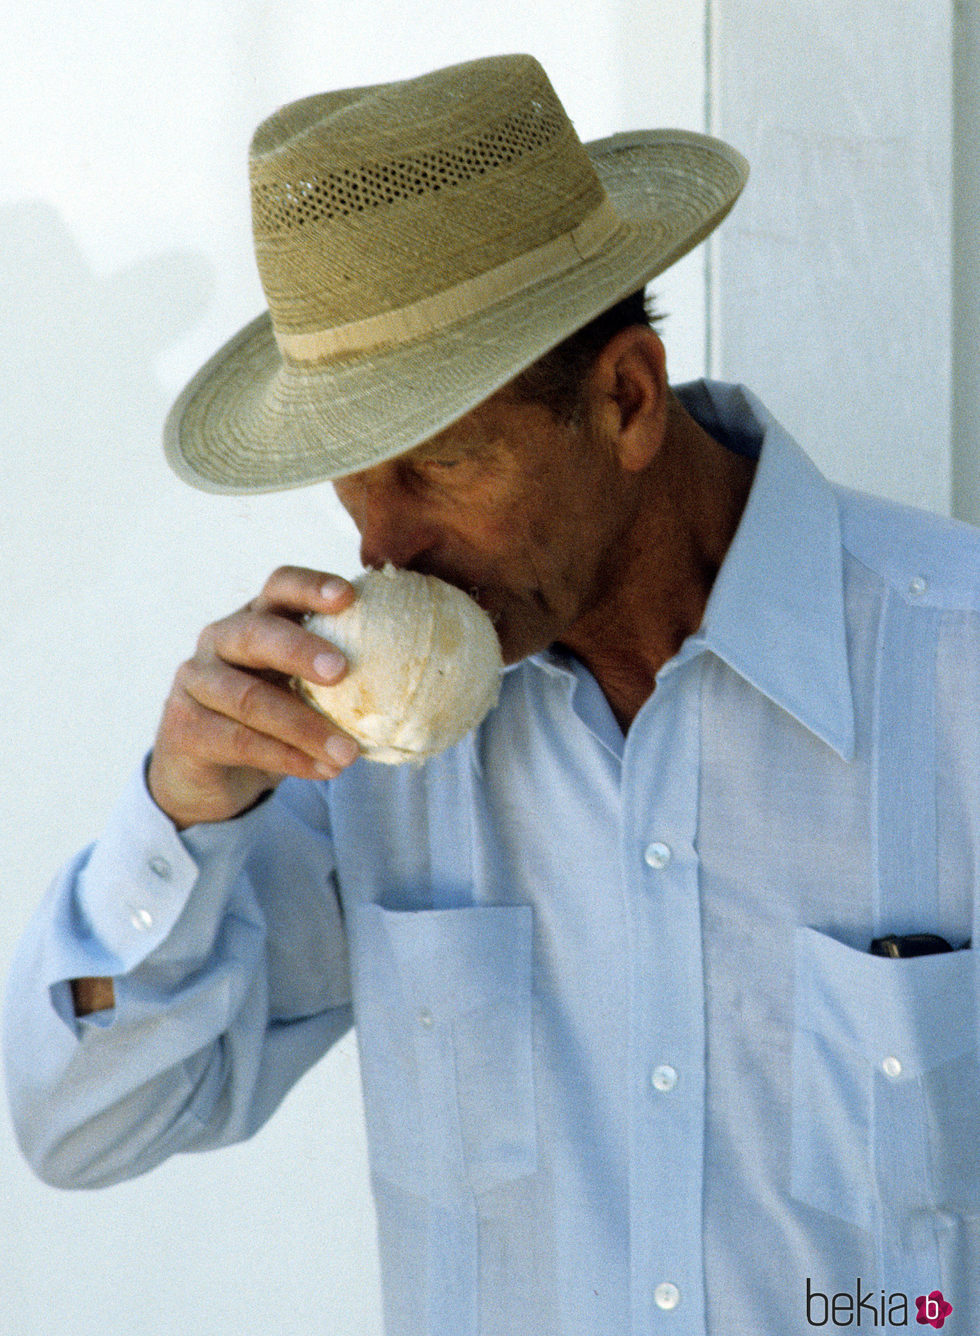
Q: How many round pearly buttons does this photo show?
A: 8